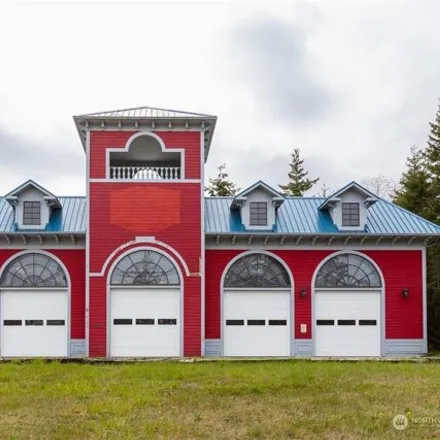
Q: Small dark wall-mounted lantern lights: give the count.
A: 2